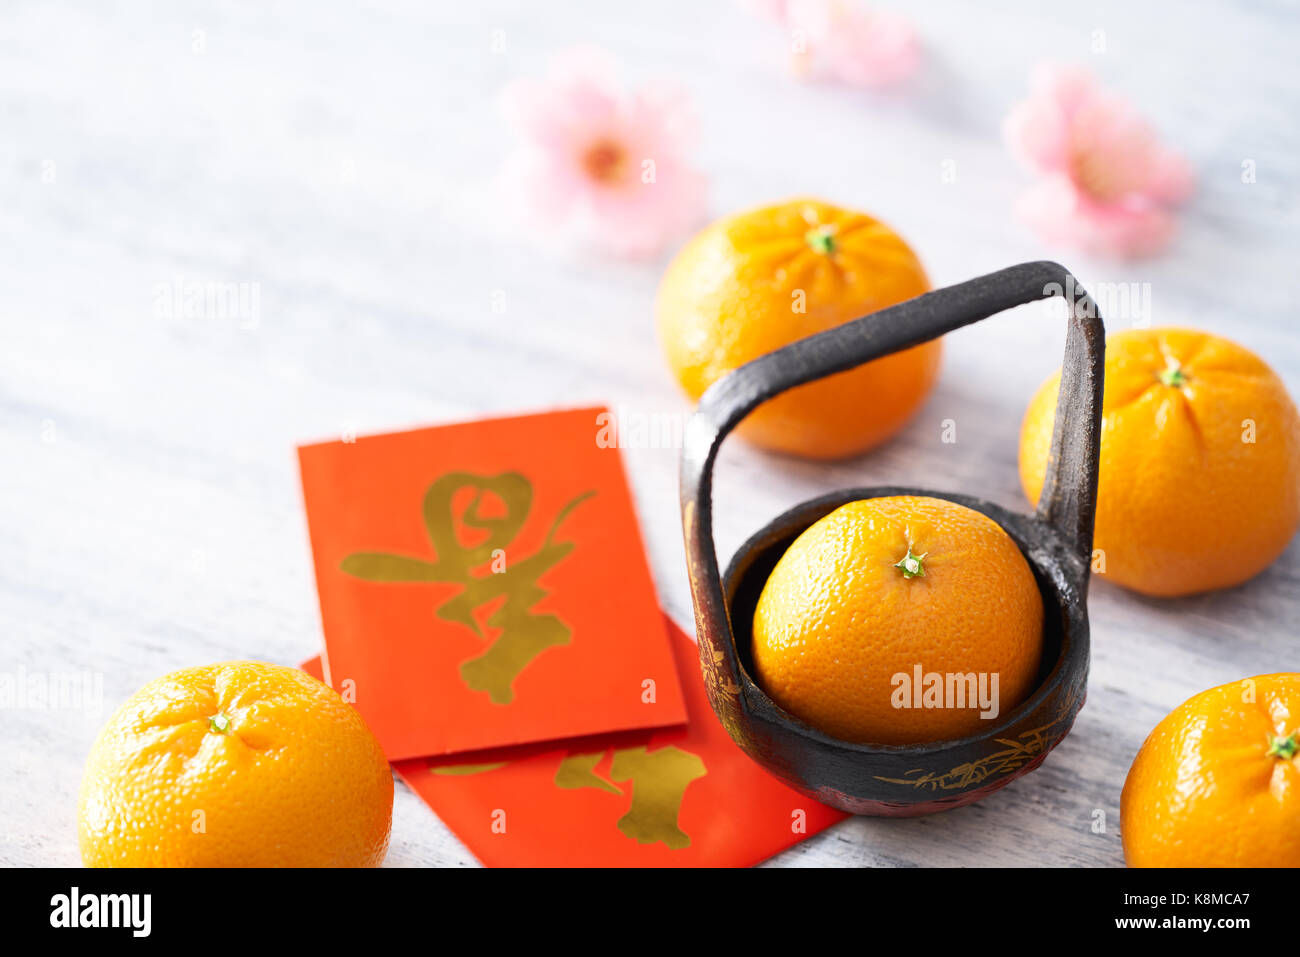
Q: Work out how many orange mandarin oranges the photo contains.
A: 5